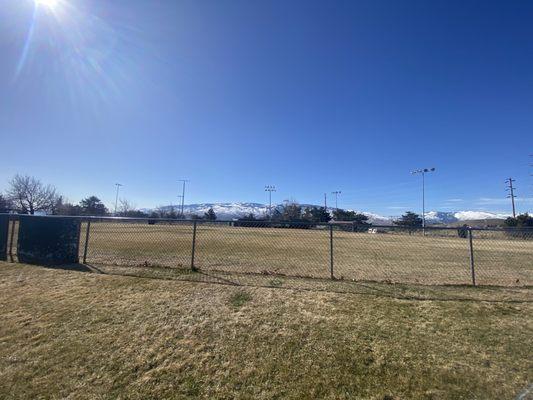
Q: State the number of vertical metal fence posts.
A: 5